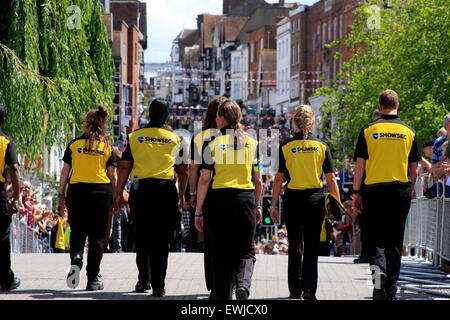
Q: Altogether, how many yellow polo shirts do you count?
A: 7